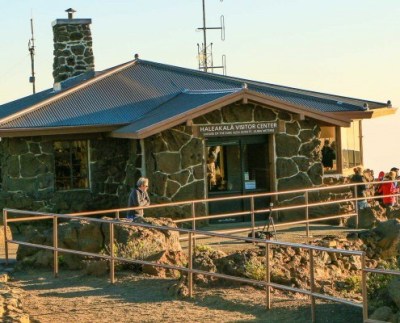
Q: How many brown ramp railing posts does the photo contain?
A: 12